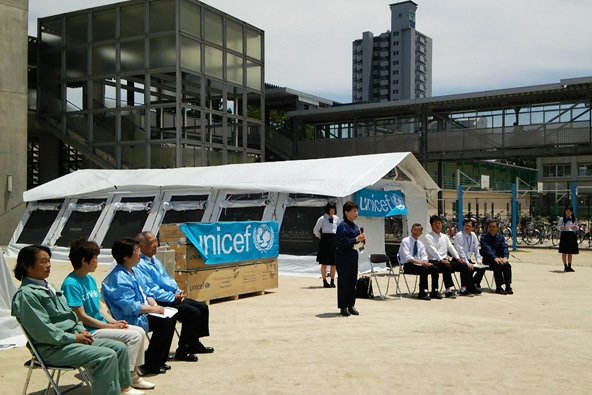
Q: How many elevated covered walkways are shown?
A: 1